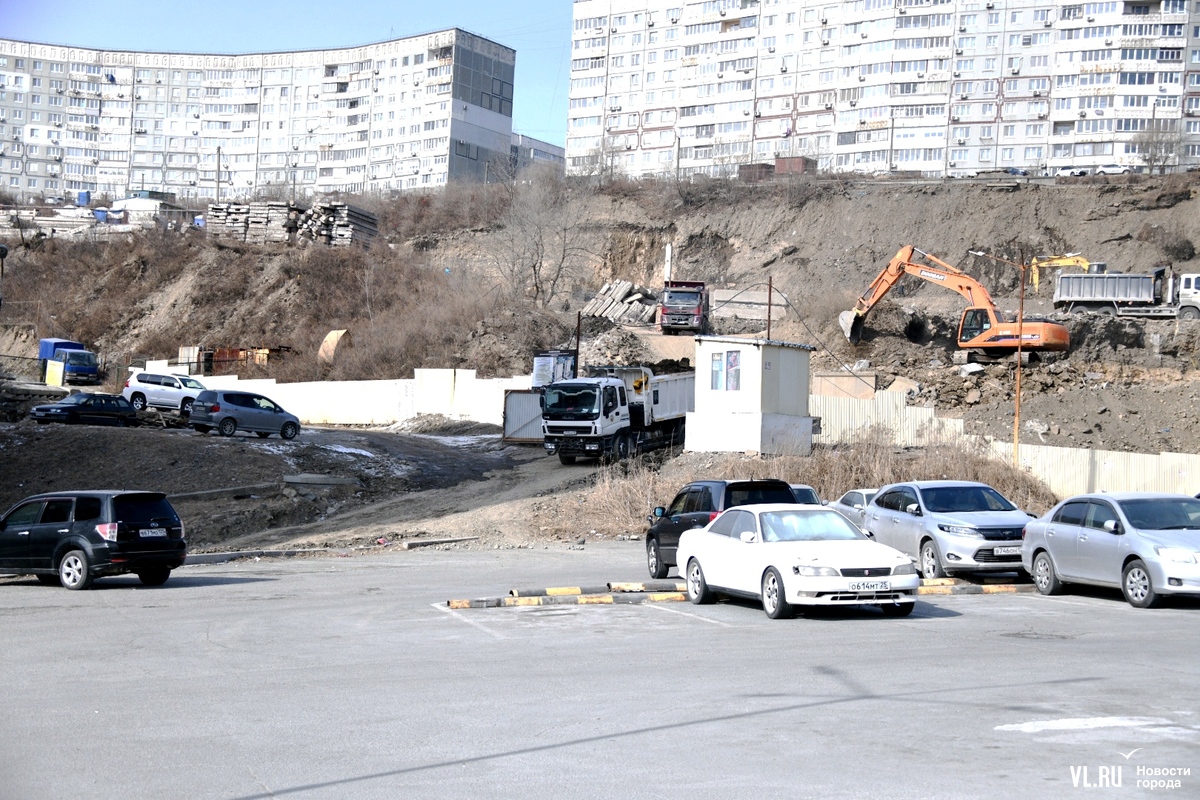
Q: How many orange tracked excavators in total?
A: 1